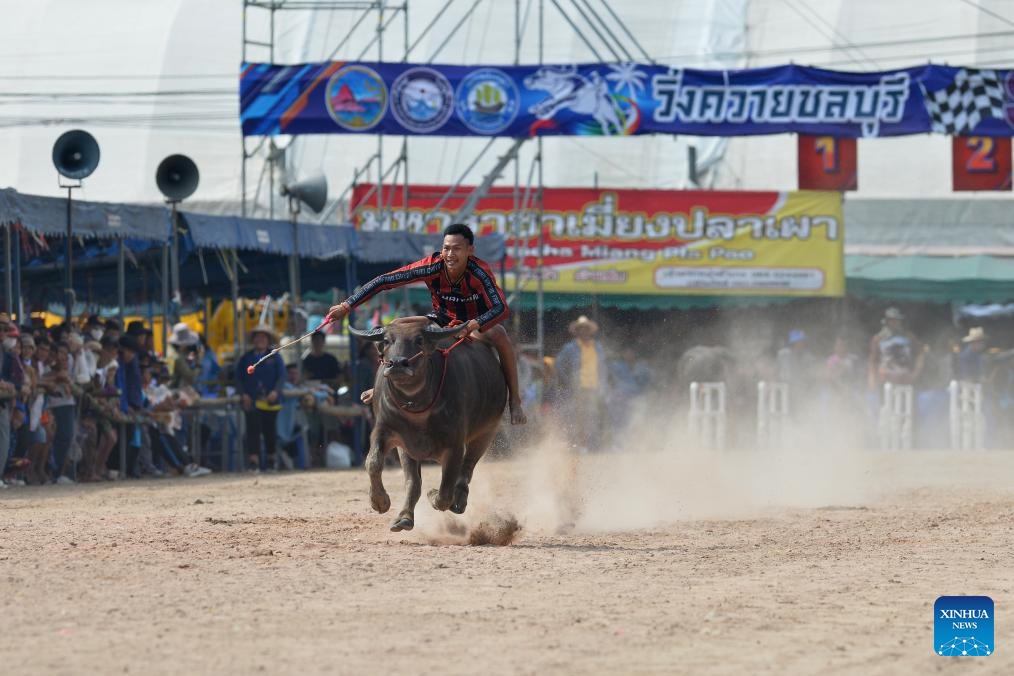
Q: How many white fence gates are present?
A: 4